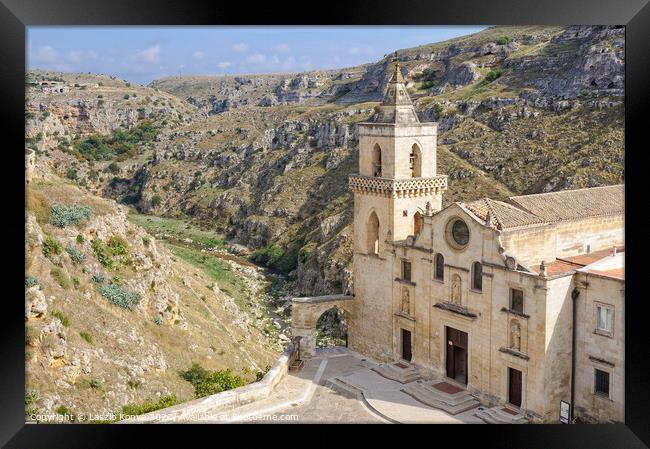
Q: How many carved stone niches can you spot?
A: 3